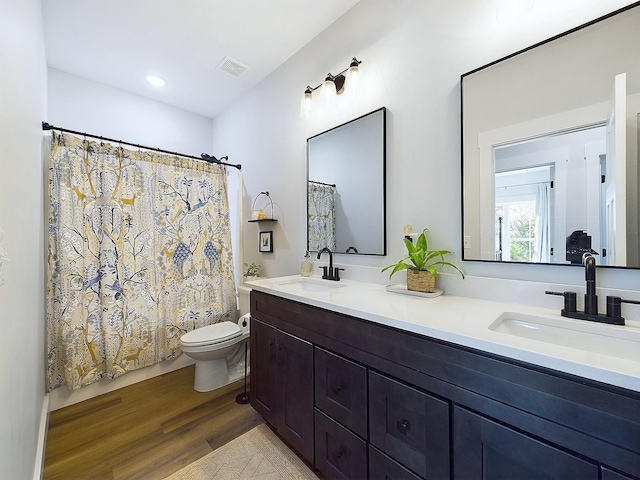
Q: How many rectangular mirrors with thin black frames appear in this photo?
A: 2